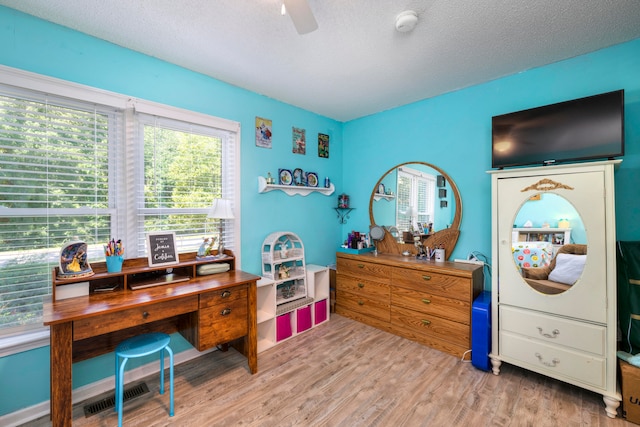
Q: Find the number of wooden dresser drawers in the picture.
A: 6